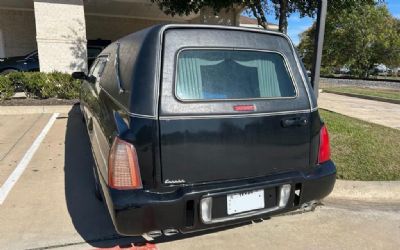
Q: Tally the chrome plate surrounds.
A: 1